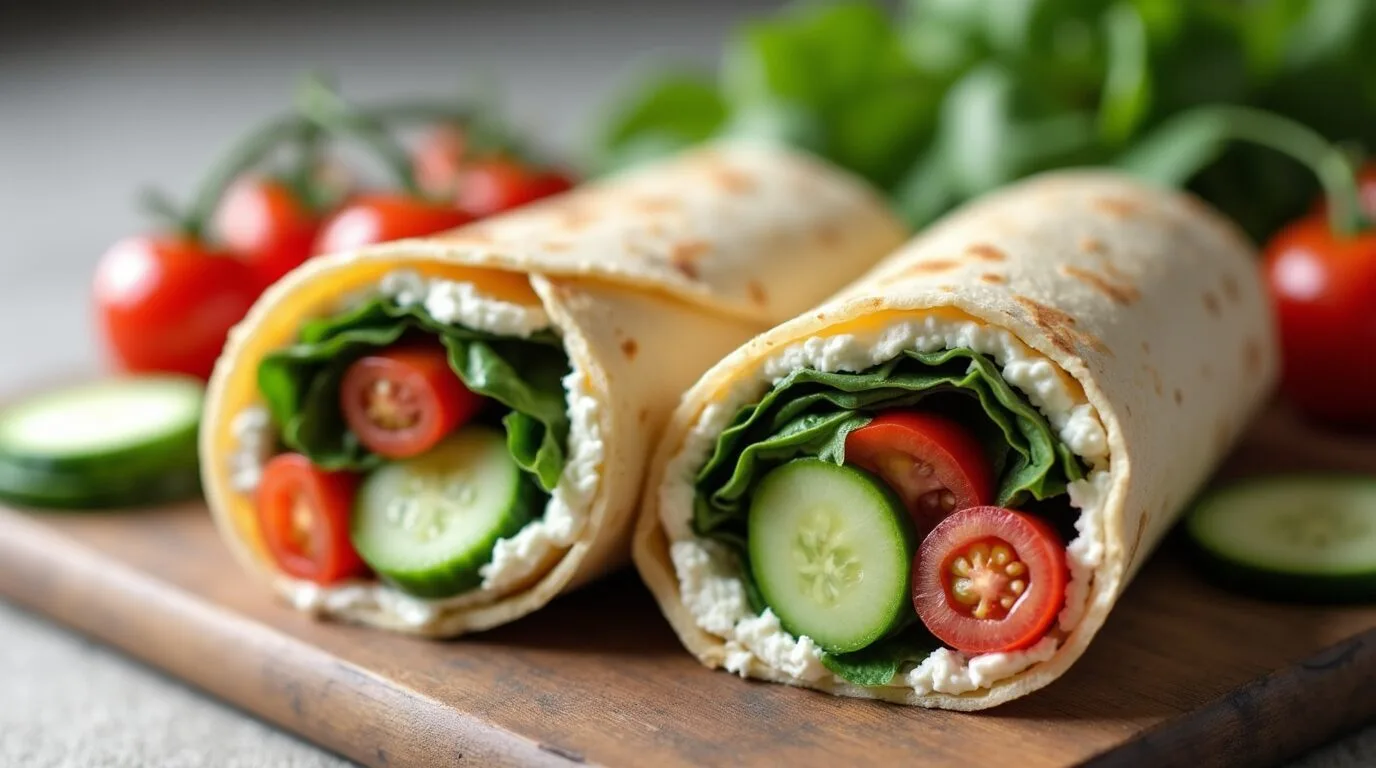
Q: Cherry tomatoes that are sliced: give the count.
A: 4